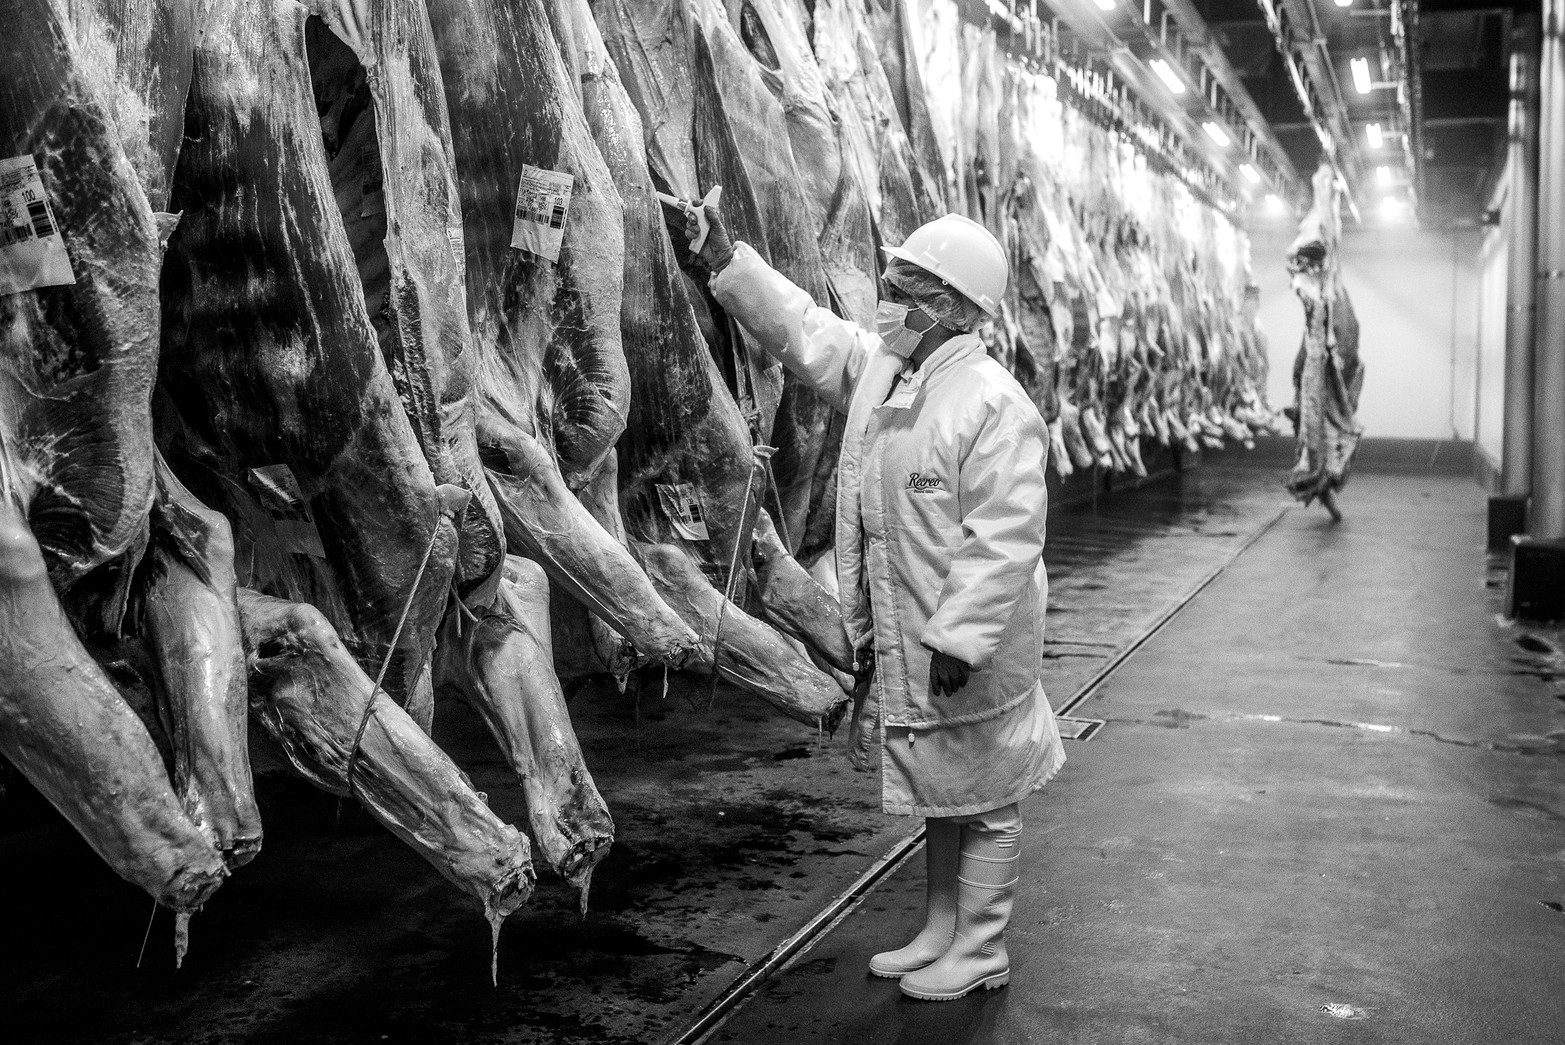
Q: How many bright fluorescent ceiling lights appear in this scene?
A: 10